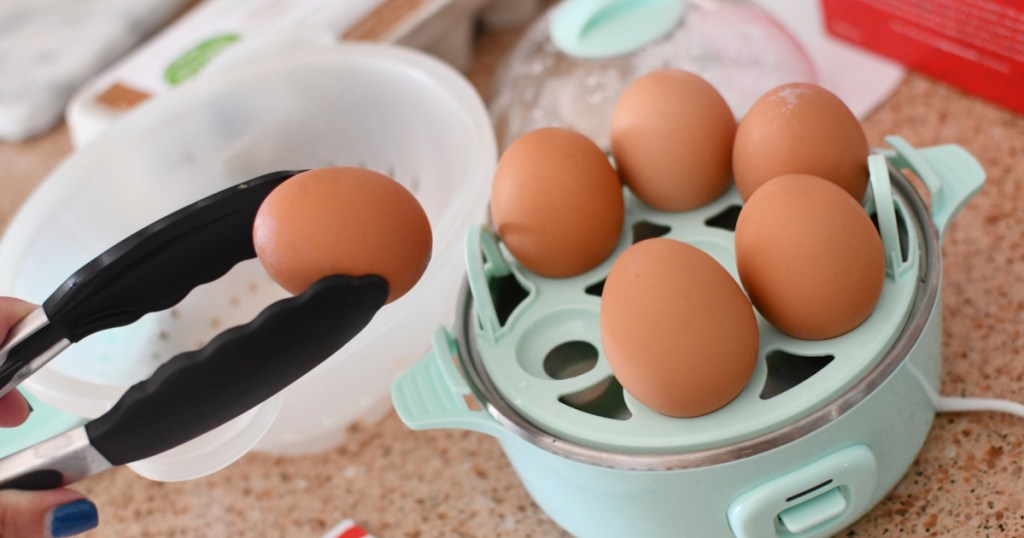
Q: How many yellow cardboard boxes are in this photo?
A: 0